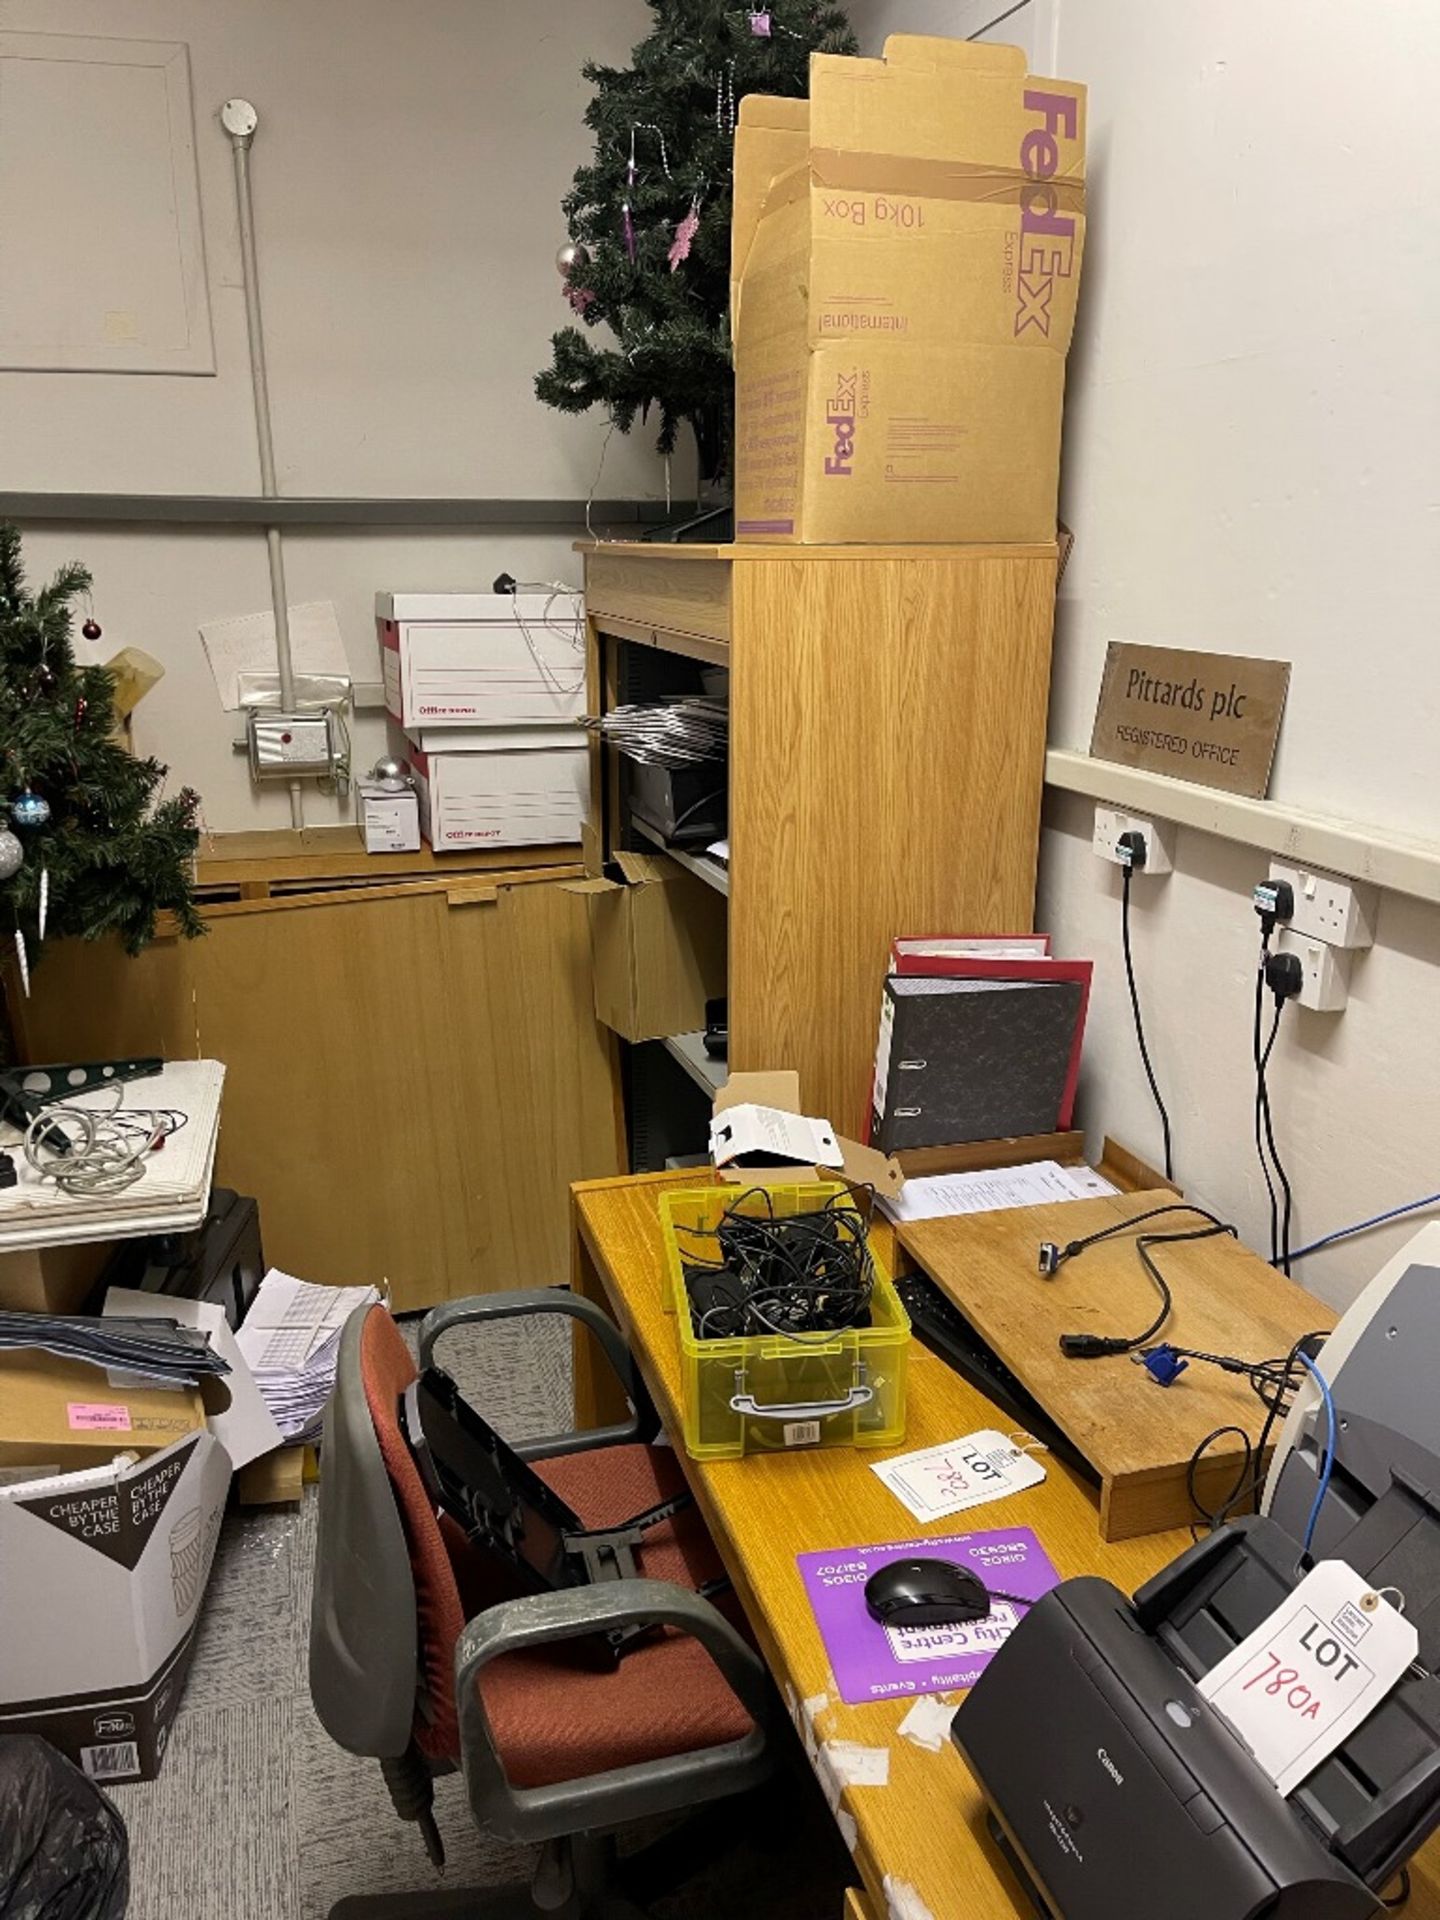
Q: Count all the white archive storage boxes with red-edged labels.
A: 2